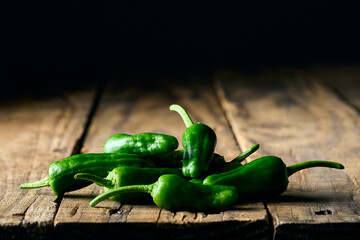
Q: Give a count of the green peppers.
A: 7